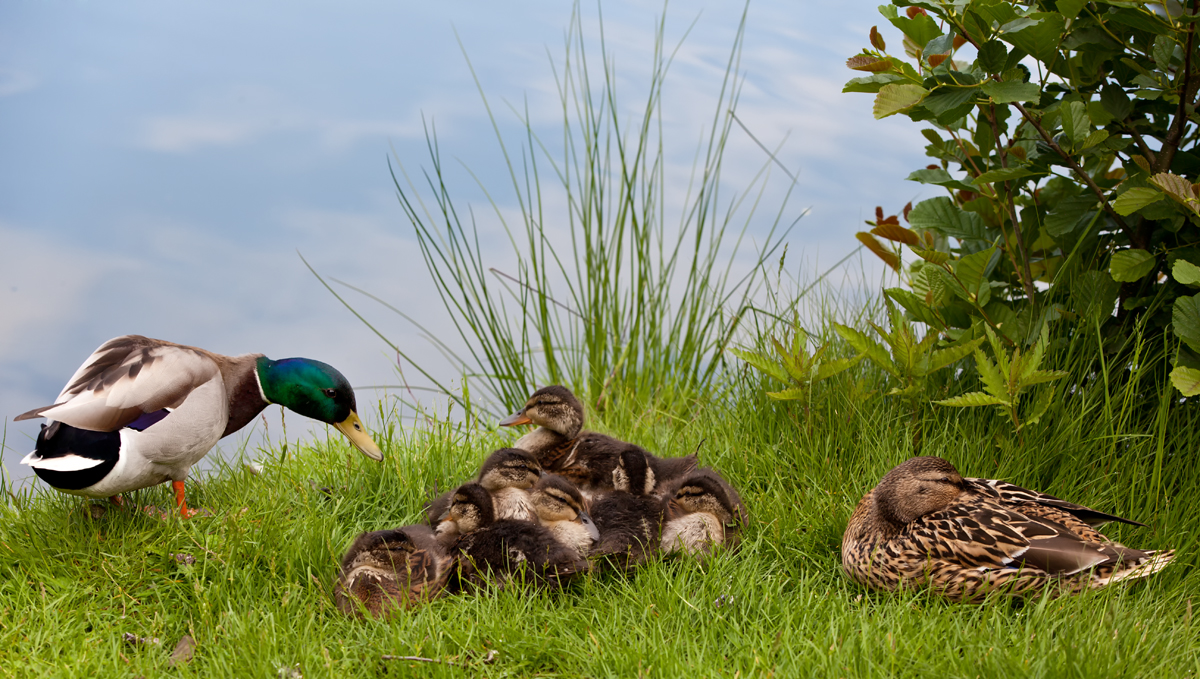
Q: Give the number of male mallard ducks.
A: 1